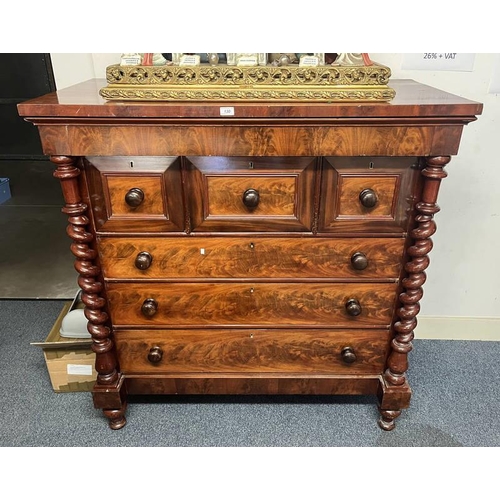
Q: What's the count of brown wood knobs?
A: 9